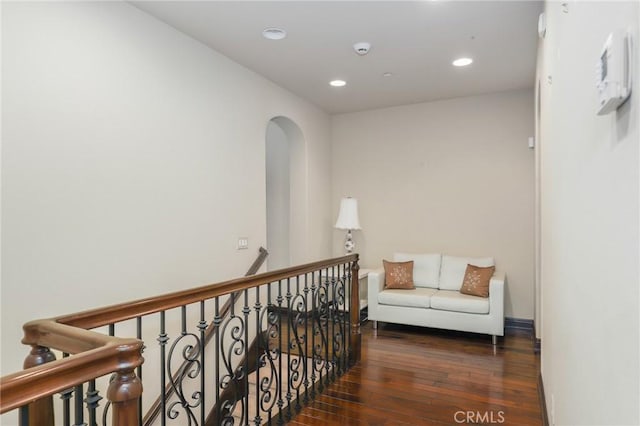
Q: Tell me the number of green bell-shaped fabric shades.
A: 0